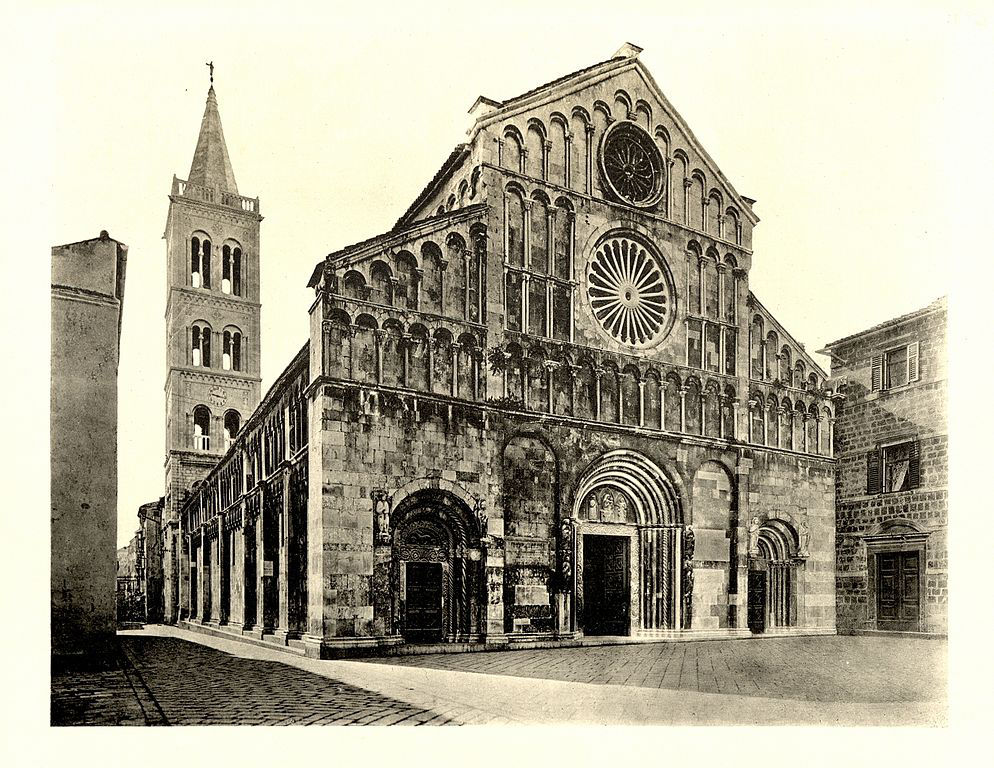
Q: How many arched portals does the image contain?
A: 3